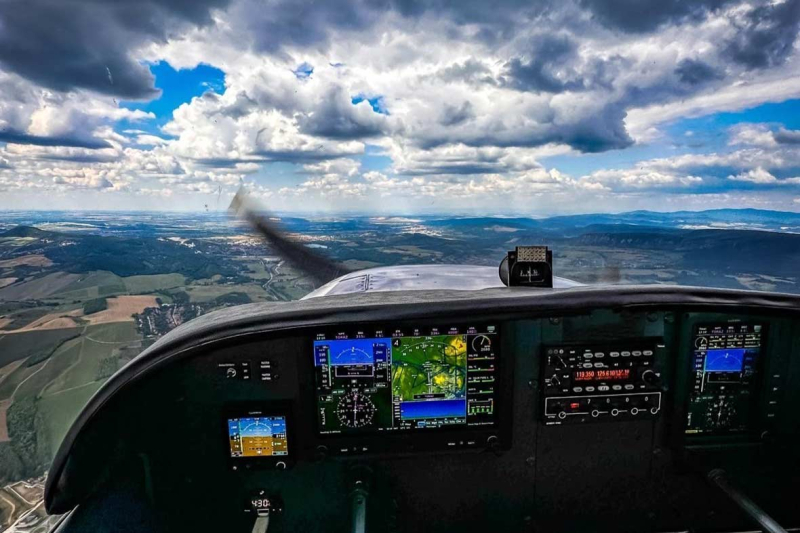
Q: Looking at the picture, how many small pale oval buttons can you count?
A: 13